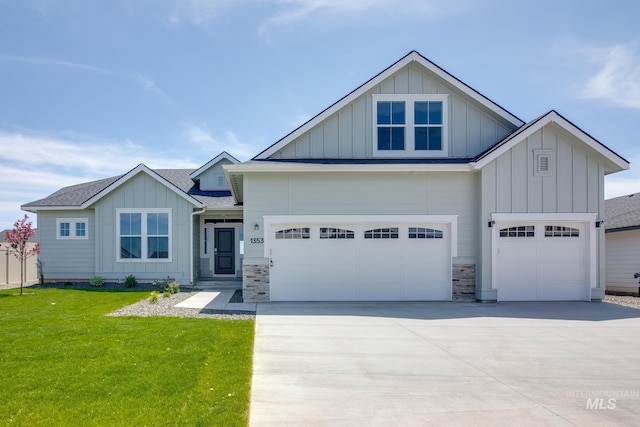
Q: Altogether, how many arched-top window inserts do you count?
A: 6